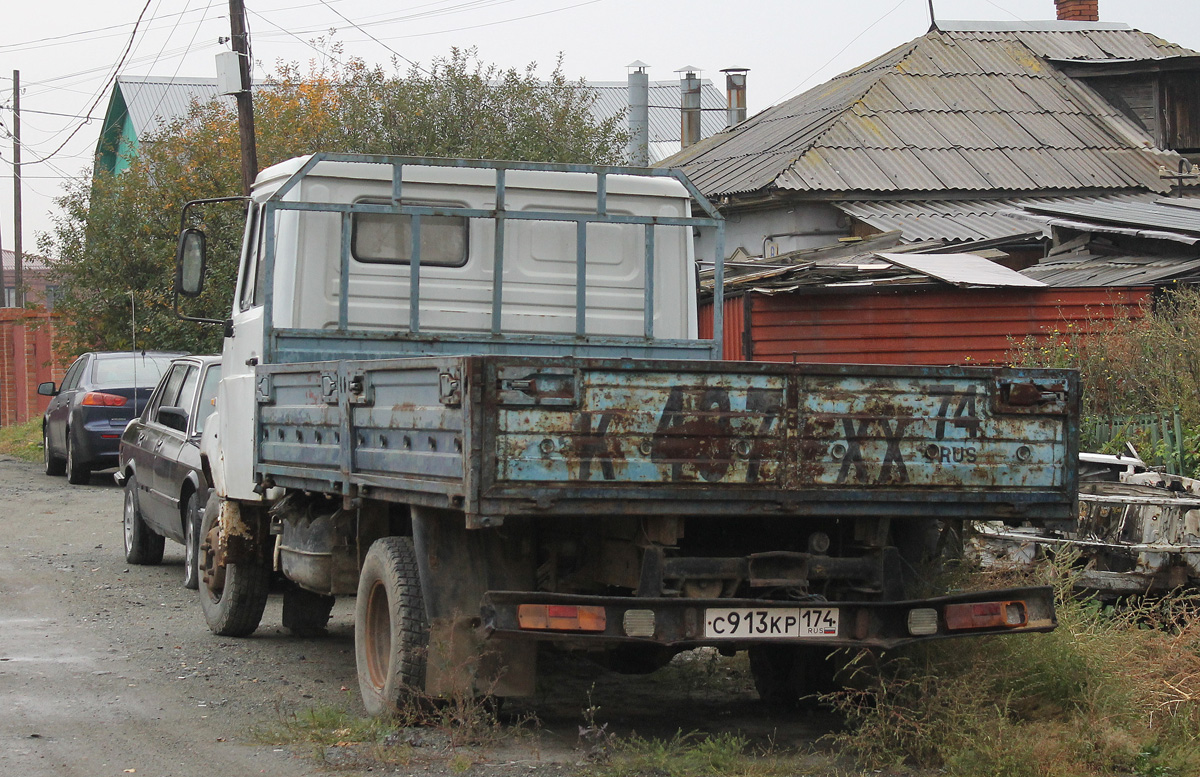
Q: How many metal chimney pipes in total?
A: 3